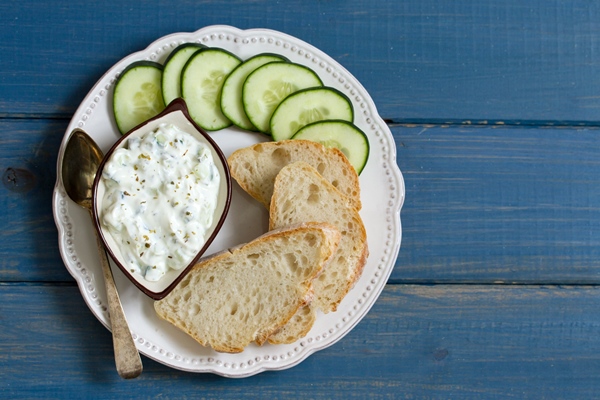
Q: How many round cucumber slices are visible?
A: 7